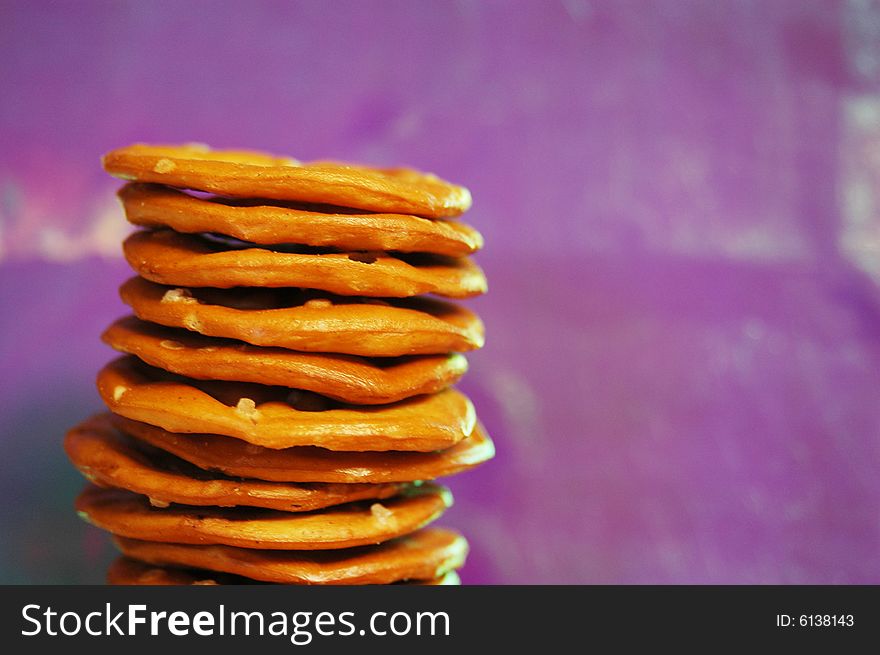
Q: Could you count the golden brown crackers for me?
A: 11